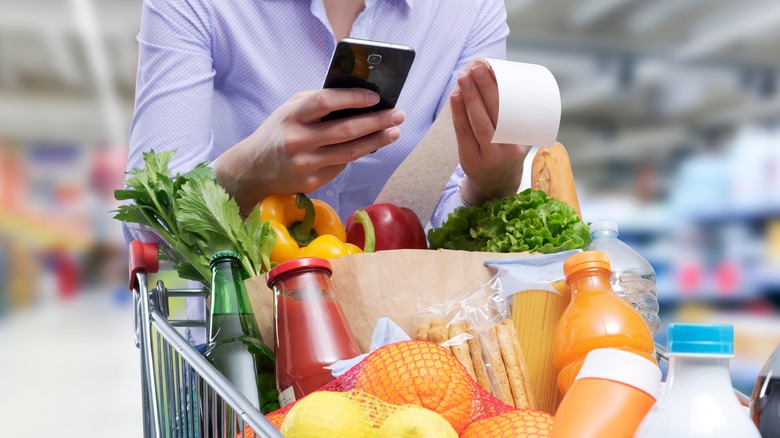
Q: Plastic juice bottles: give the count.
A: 2